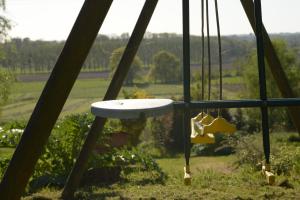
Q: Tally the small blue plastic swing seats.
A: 0